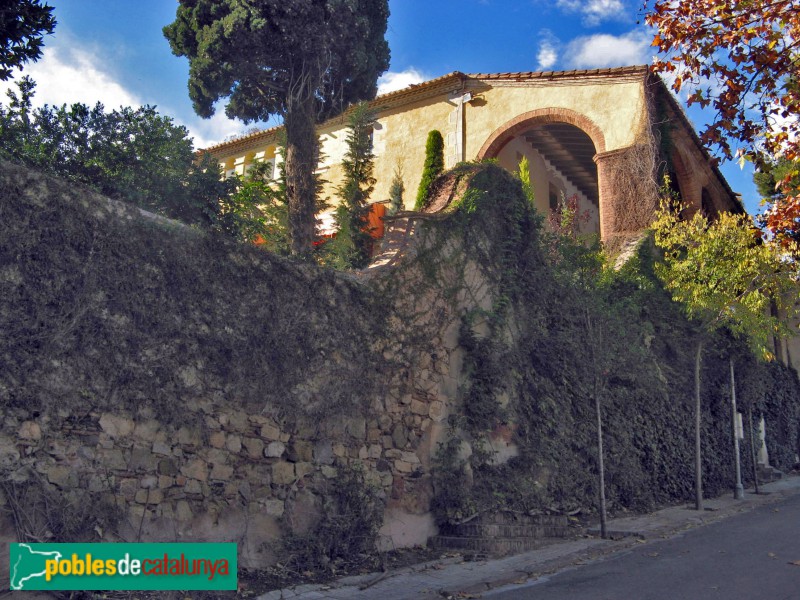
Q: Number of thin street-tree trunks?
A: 3